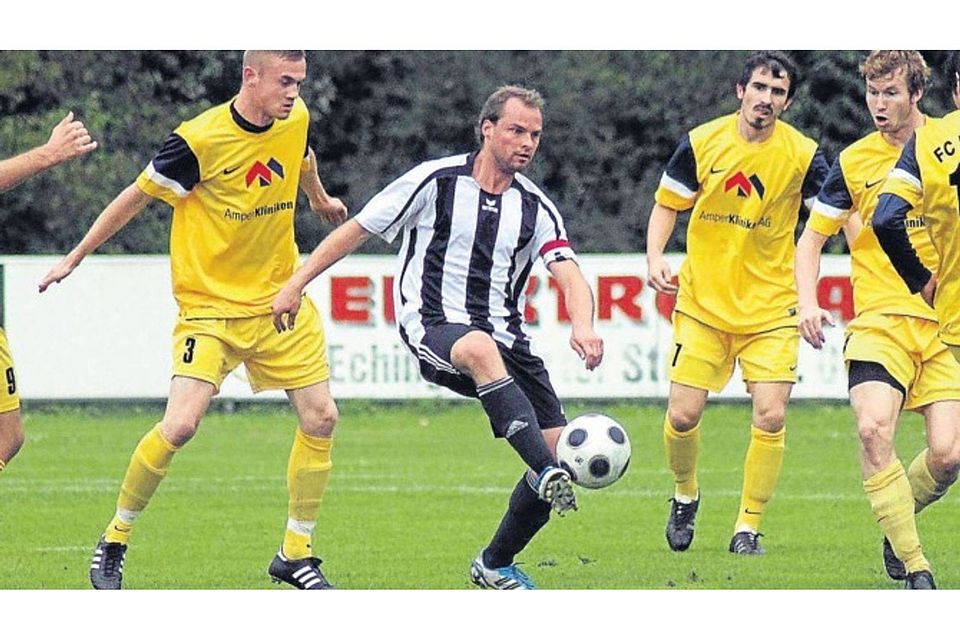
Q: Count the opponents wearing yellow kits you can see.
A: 5